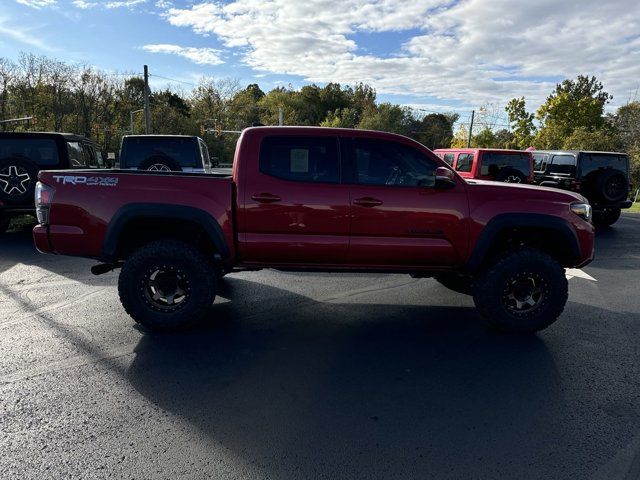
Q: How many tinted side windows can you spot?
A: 2